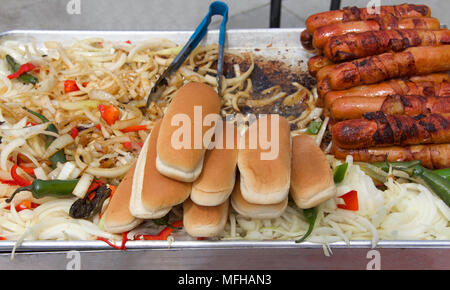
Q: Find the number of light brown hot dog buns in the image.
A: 8